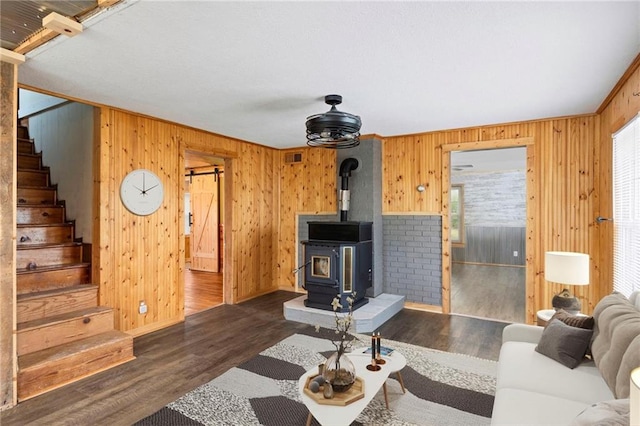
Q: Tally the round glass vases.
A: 1